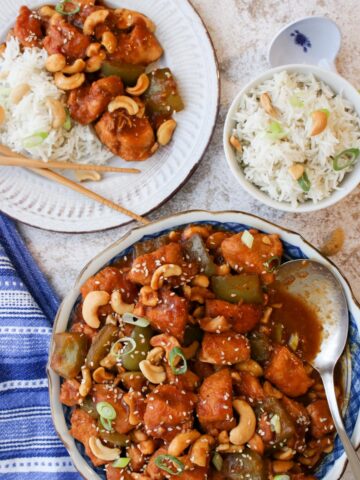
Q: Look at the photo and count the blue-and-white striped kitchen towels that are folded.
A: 1